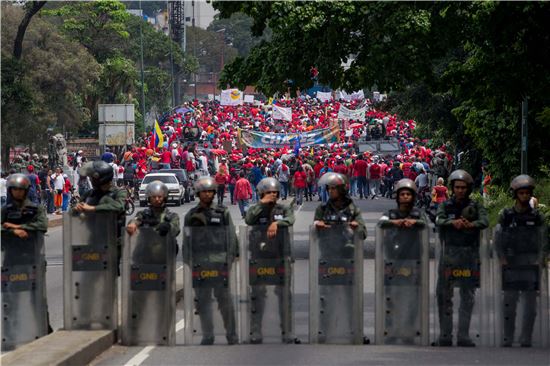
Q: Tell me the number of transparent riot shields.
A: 9